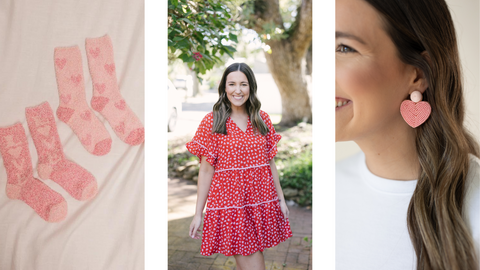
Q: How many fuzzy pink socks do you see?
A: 4